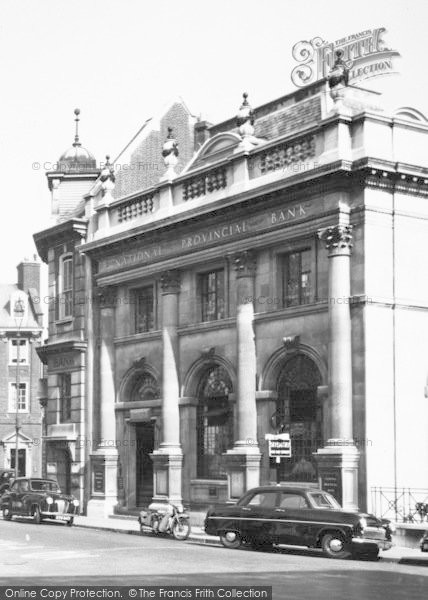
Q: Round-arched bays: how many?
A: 3